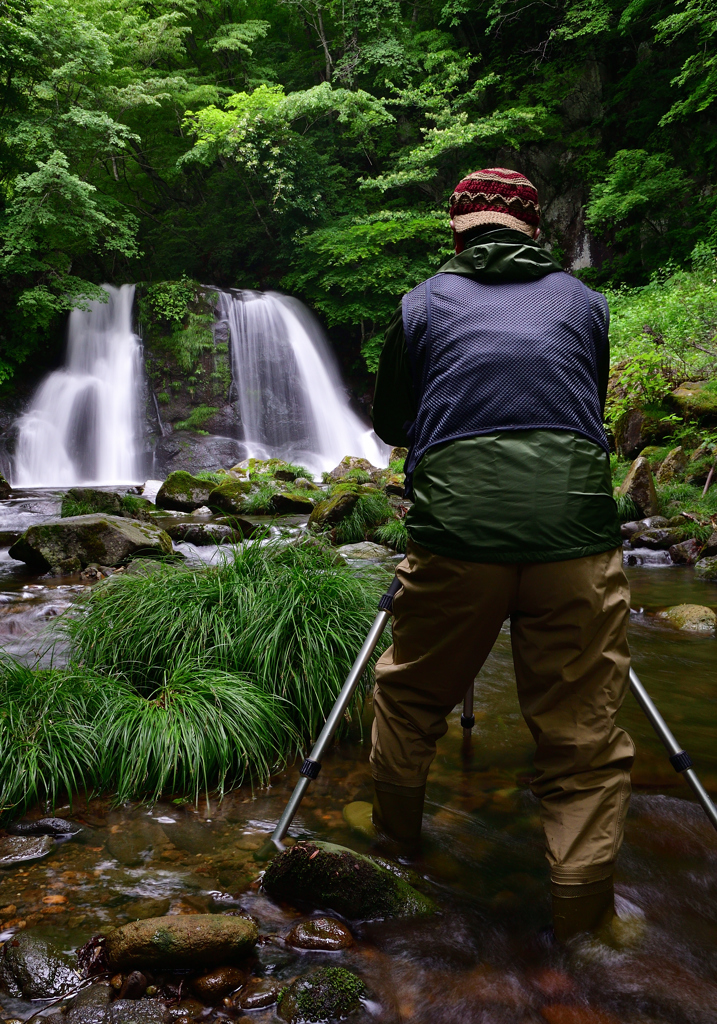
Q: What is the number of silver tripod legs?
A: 3